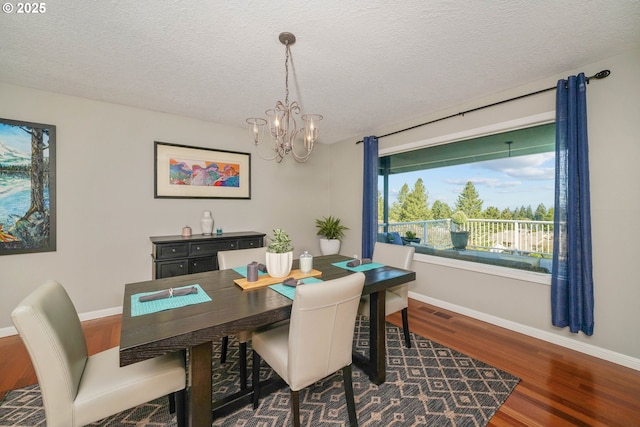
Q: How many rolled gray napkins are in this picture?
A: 4